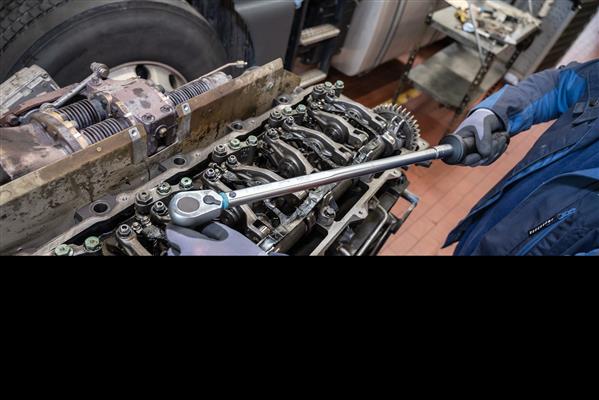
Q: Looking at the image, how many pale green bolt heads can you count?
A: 10